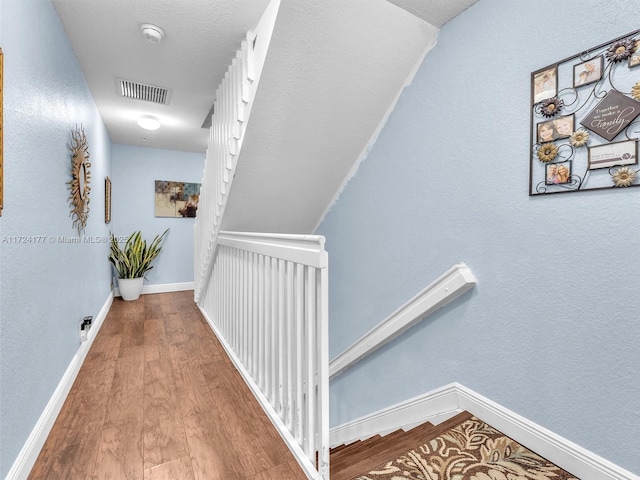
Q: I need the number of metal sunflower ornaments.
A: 6